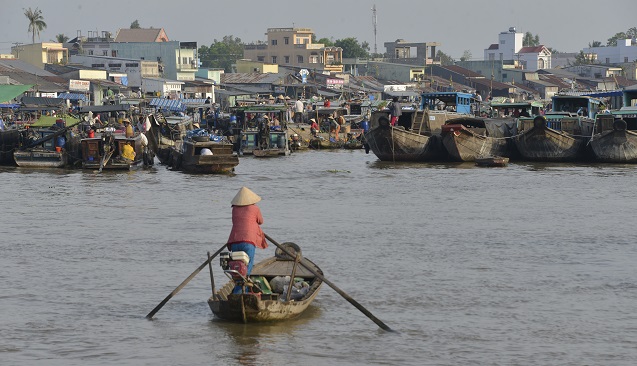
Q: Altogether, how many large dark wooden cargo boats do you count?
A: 4